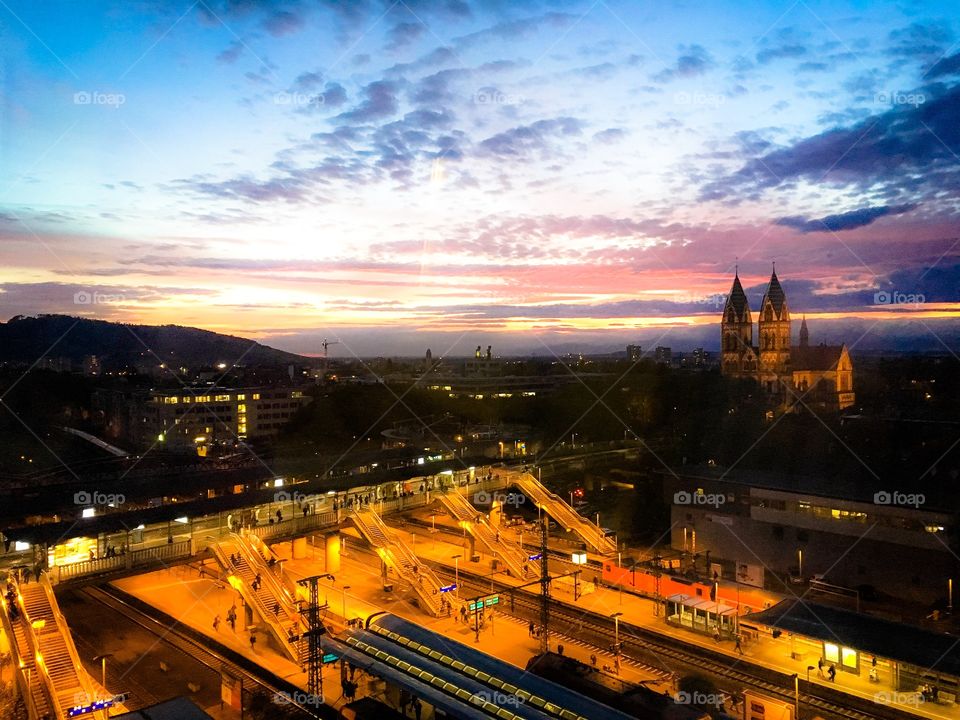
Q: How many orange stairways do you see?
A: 5